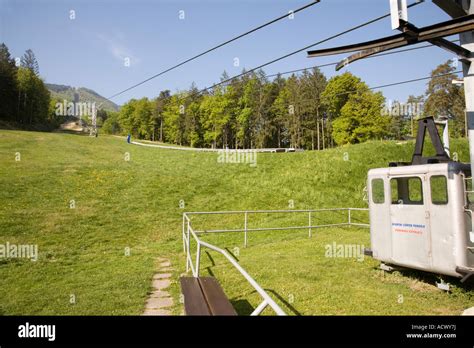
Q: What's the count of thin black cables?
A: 4